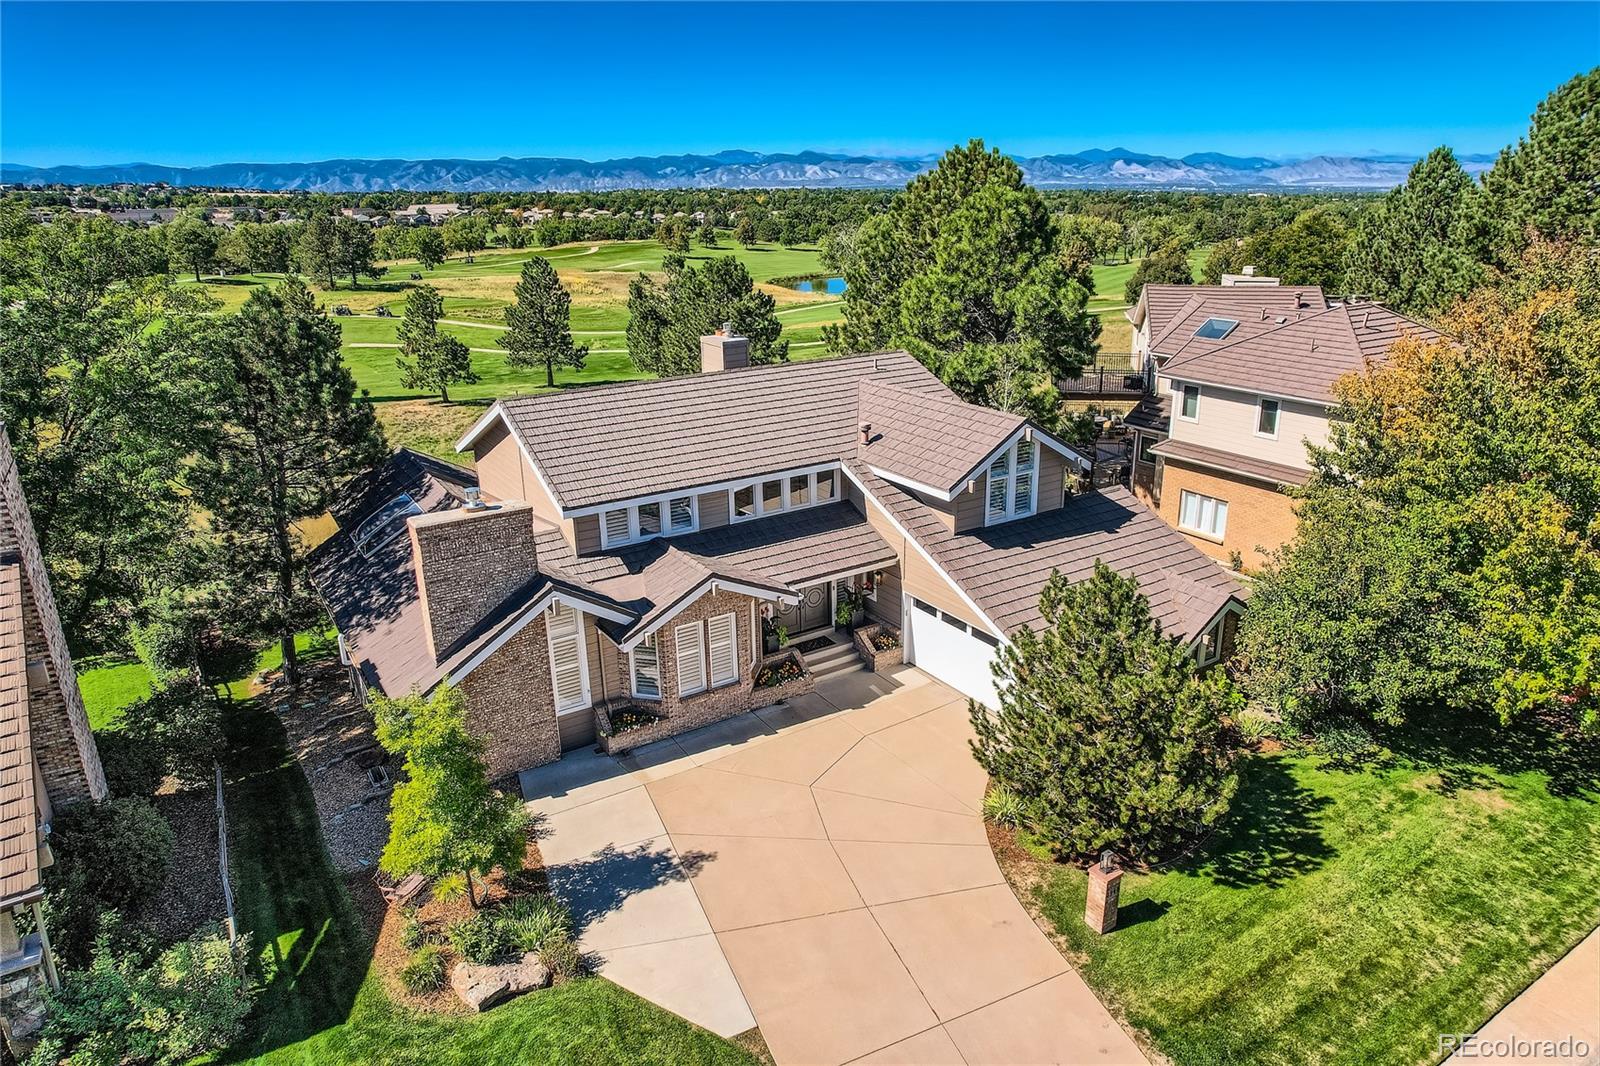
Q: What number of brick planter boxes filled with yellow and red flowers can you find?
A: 3